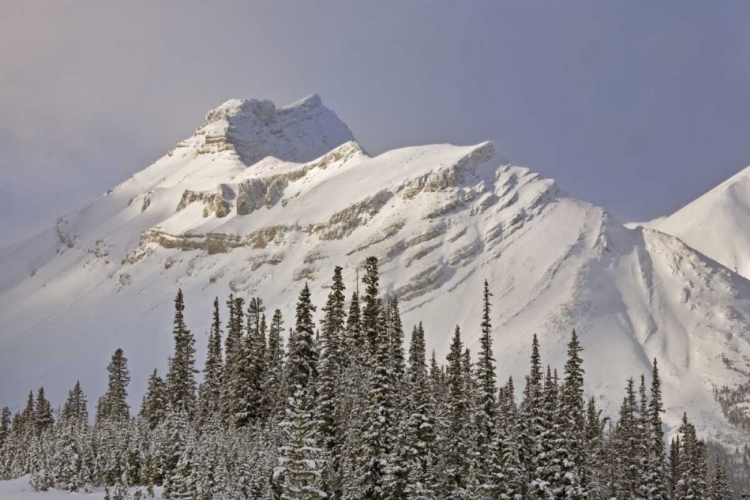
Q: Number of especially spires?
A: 0